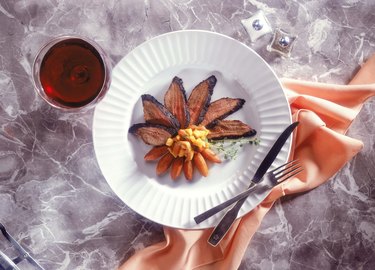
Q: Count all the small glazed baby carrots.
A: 6